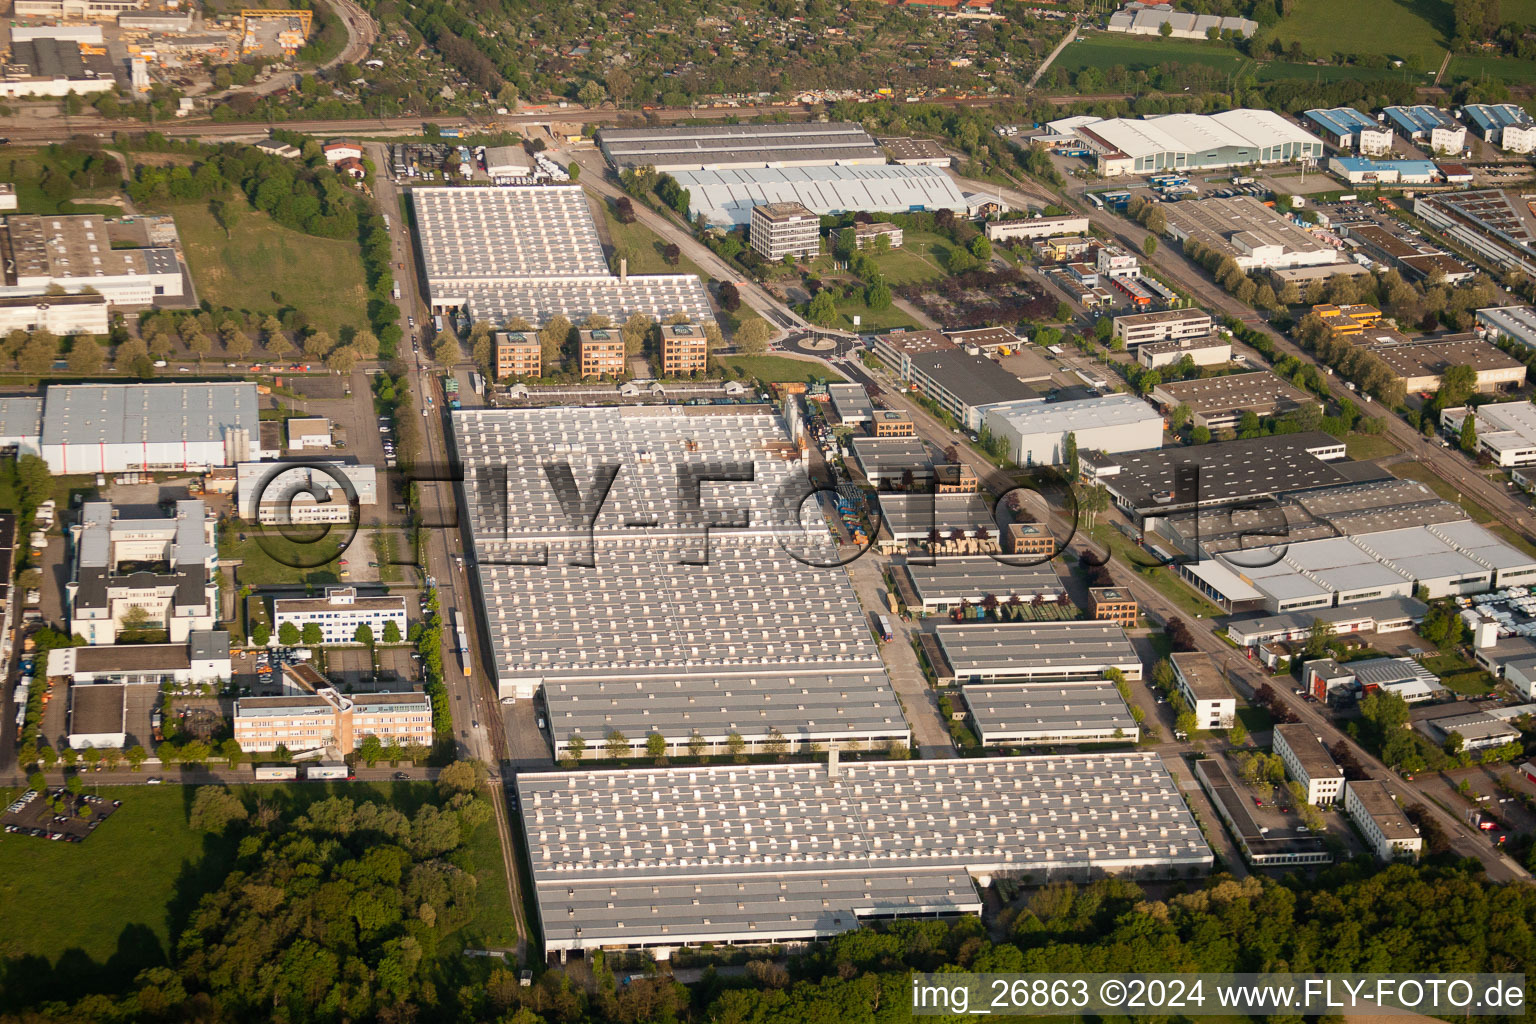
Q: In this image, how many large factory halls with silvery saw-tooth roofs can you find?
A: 3